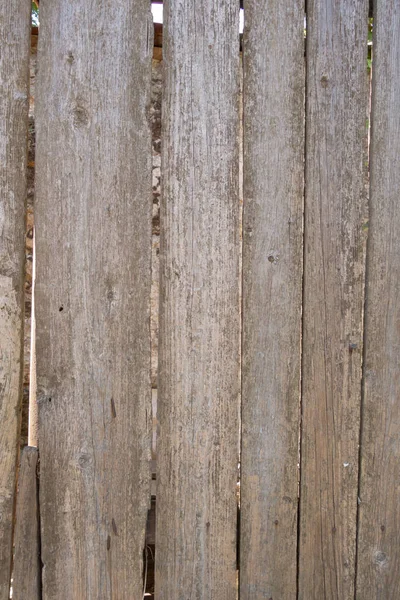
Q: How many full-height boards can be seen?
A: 6